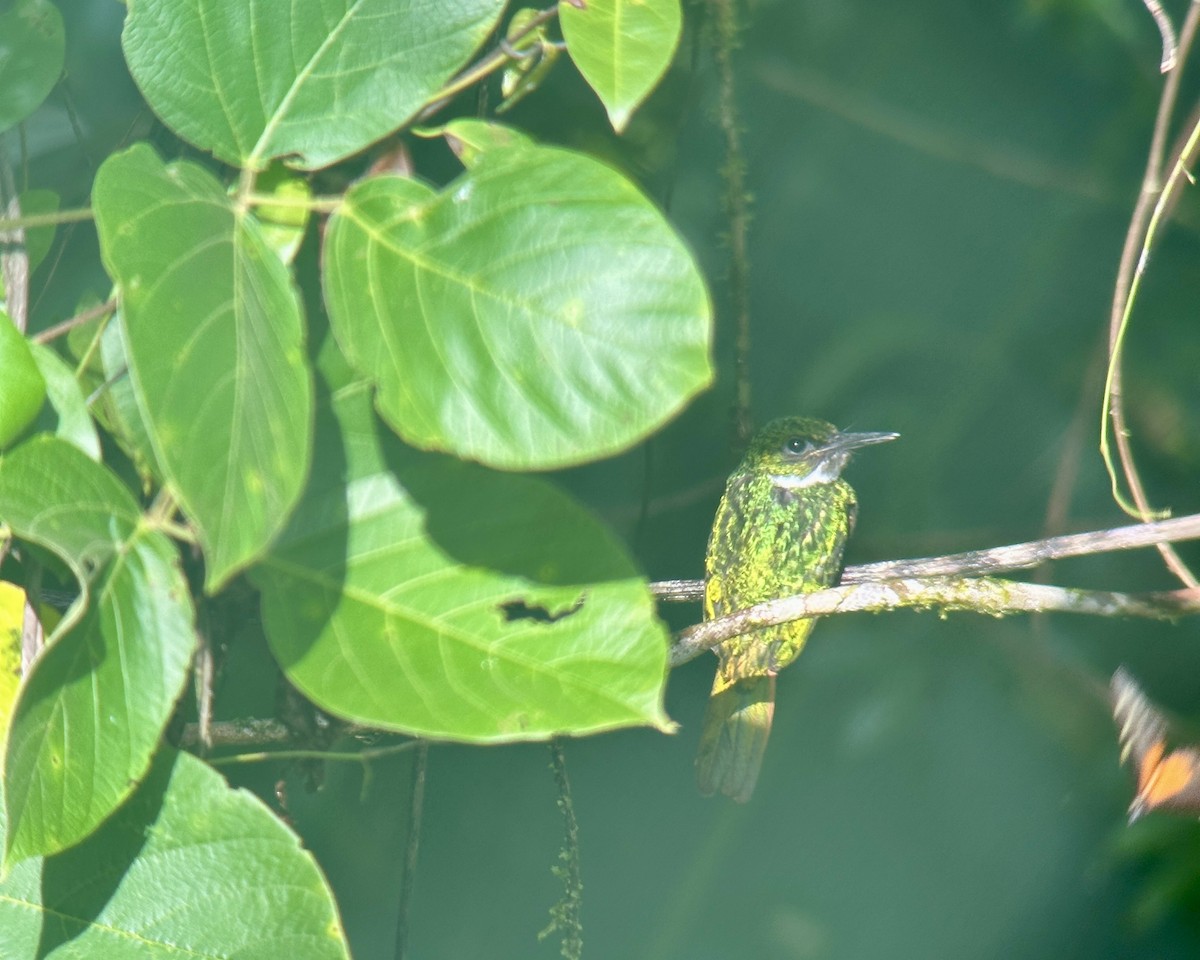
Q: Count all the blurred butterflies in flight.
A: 1